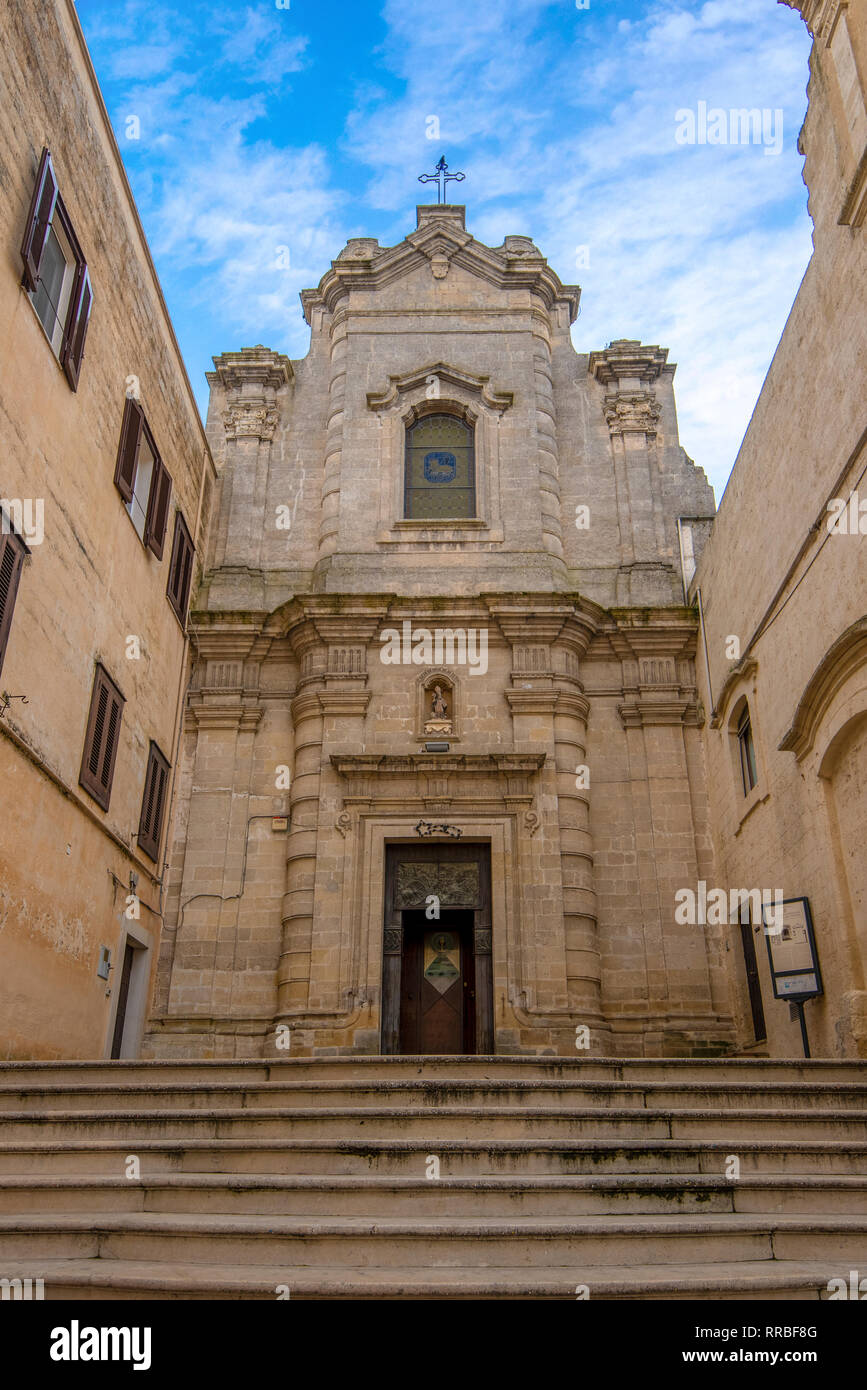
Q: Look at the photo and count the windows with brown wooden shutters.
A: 6